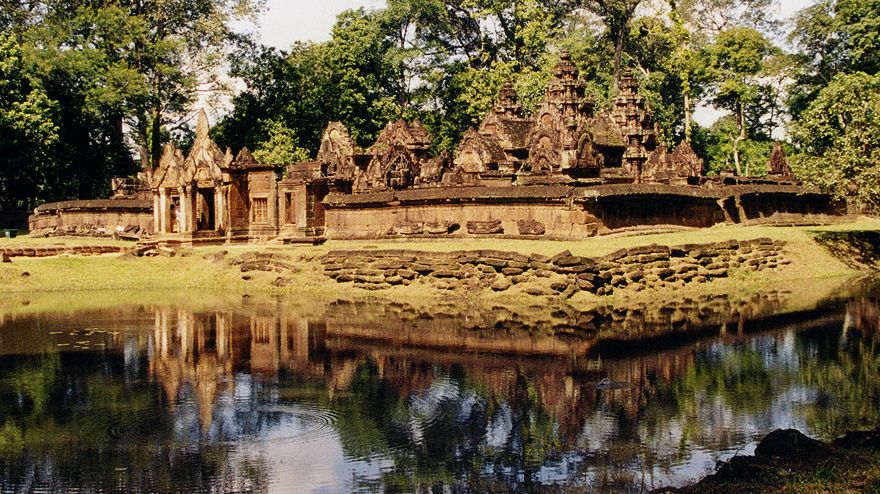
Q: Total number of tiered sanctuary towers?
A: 3